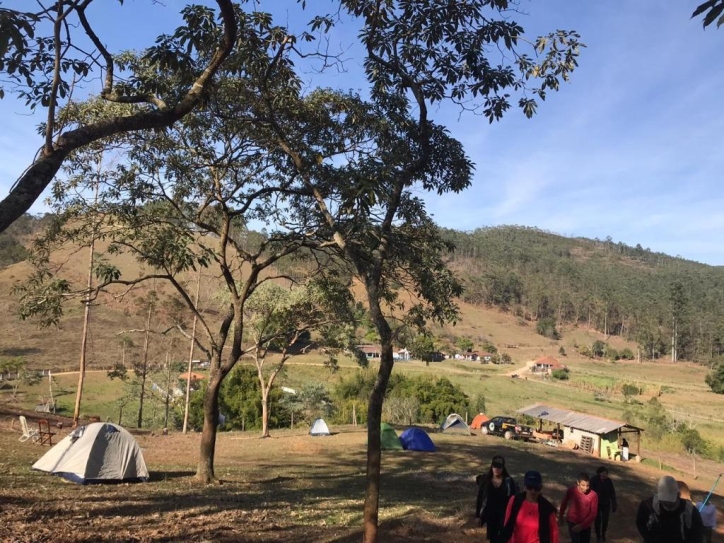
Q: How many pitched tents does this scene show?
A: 6